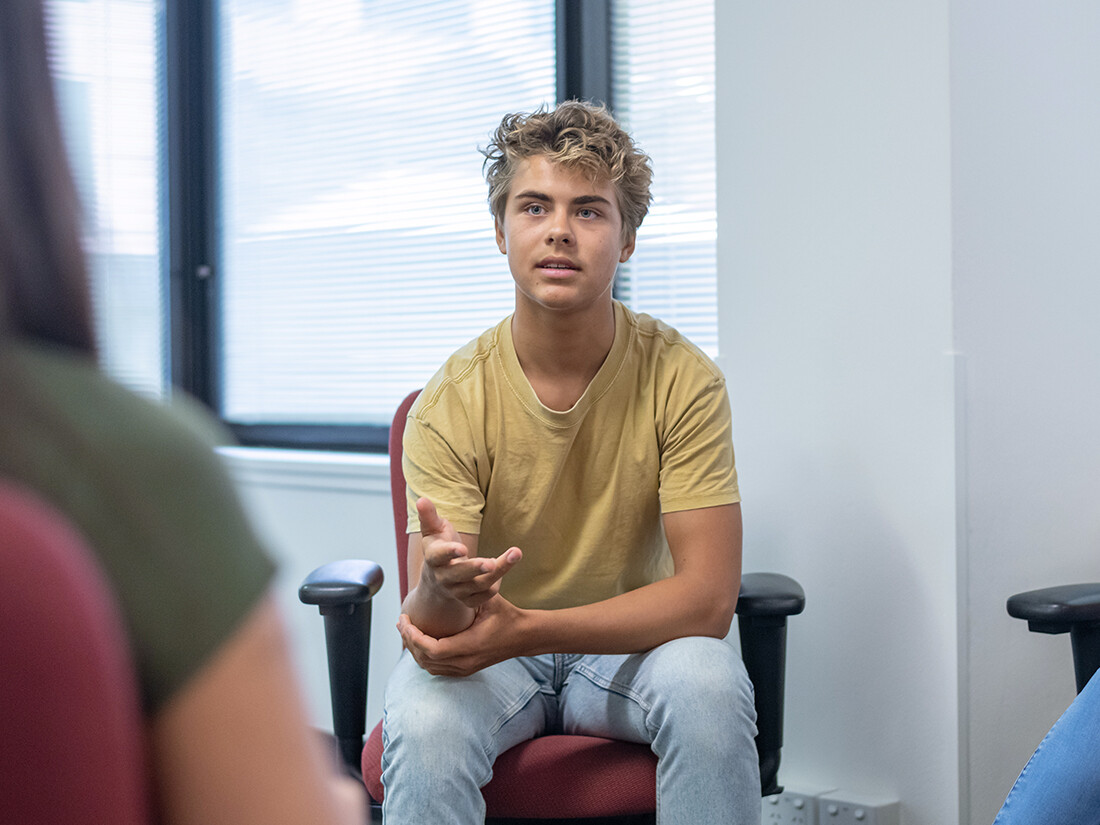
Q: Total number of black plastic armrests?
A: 3